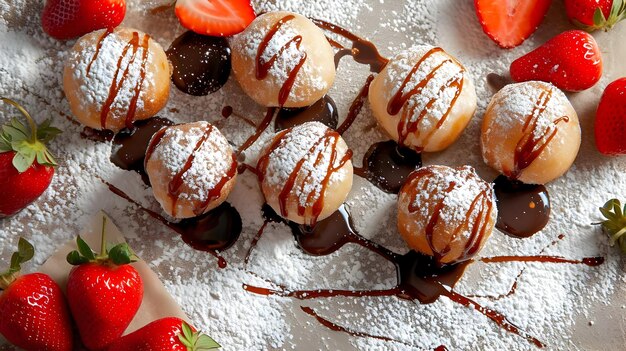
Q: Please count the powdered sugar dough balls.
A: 7